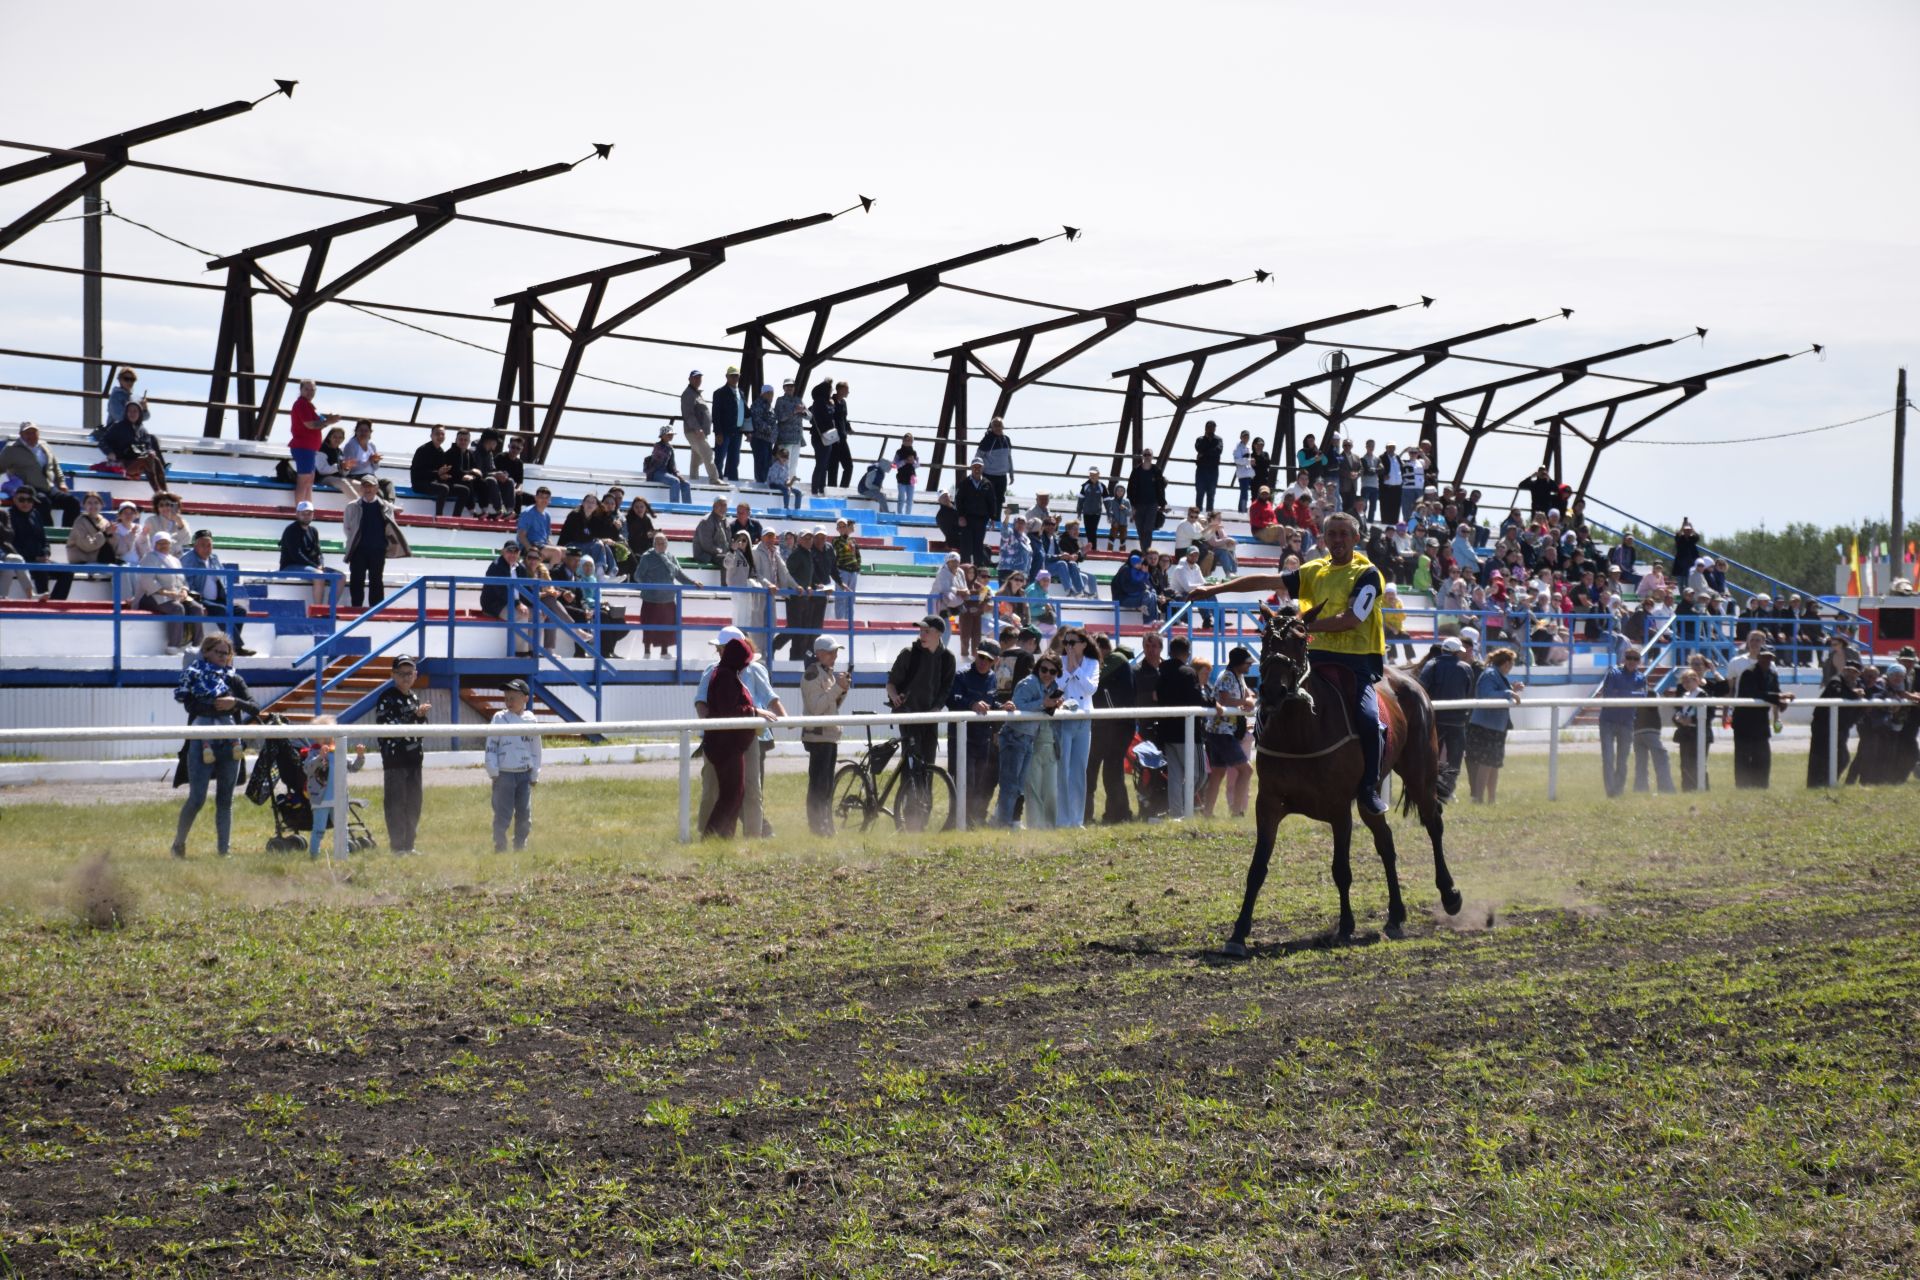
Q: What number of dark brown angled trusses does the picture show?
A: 9